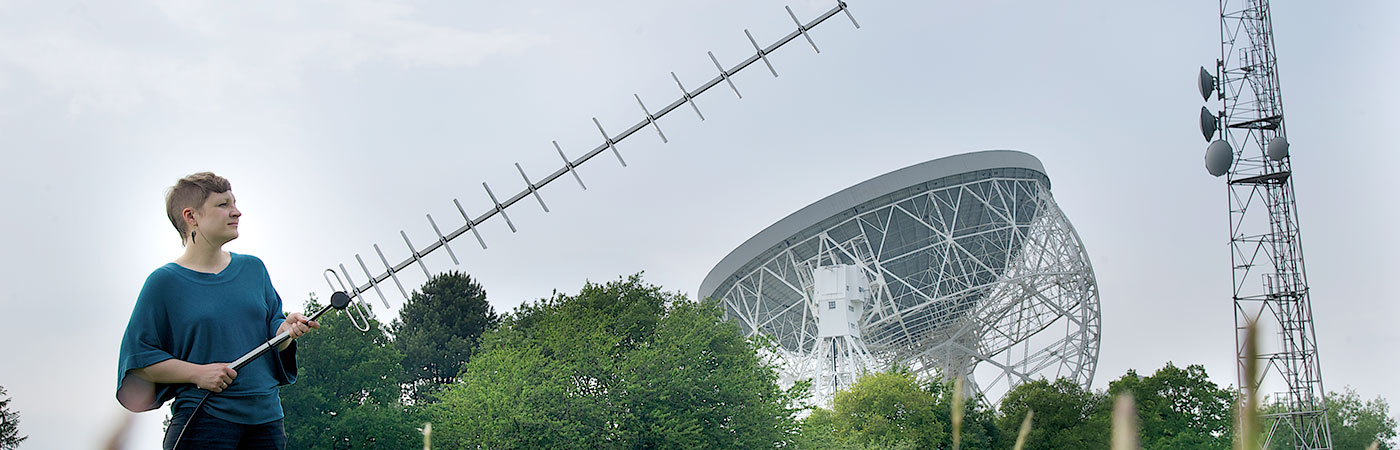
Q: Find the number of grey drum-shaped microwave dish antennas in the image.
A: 4